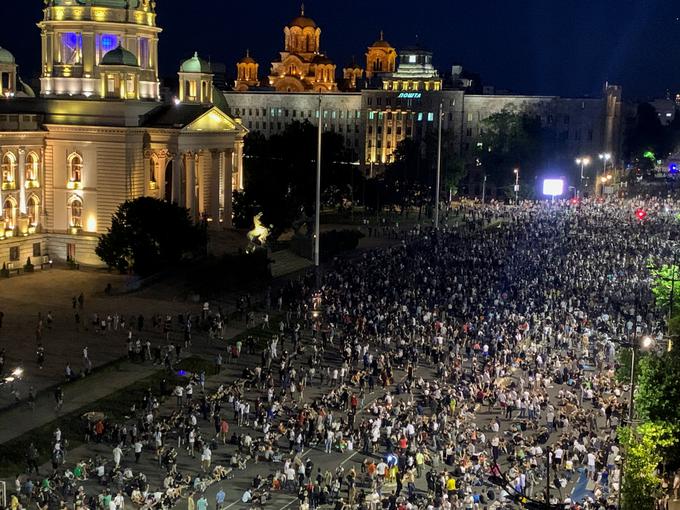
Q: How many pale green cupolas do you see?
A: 3